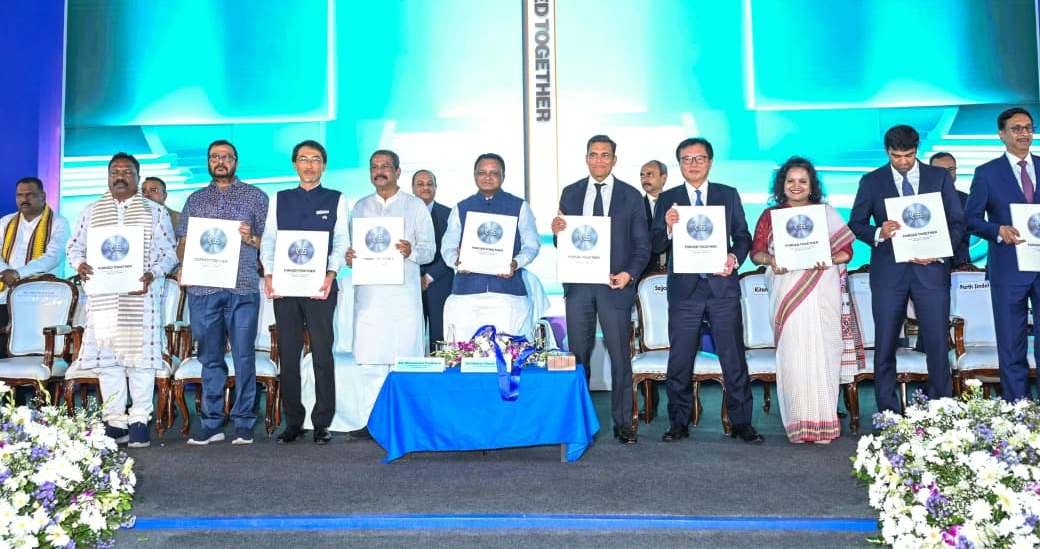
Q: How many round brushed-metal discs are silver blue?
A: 10